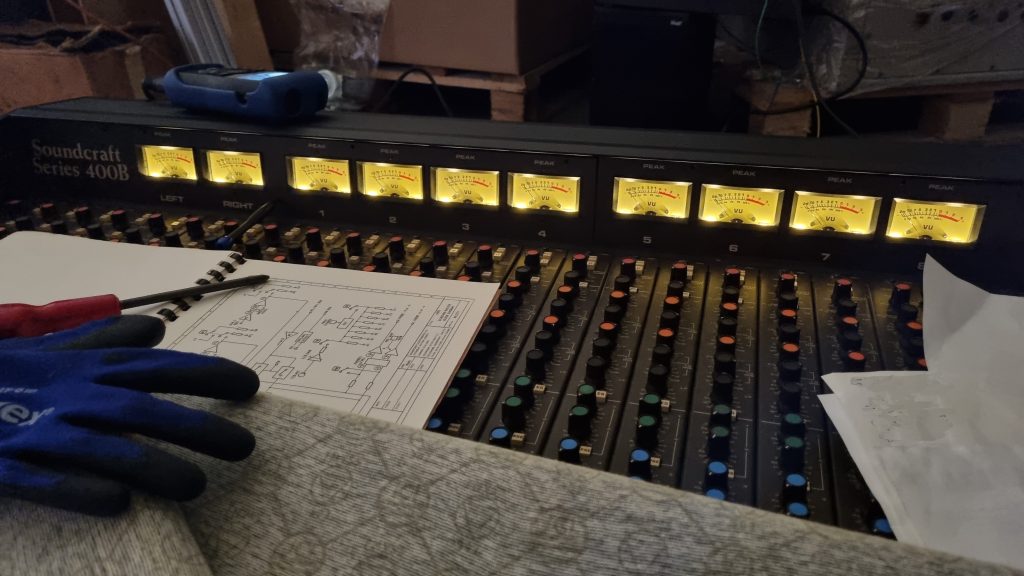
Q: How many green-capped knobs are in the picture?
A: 12